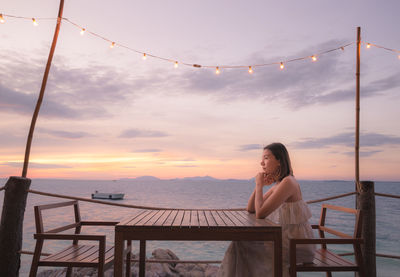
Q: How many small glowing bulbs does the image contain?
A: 12